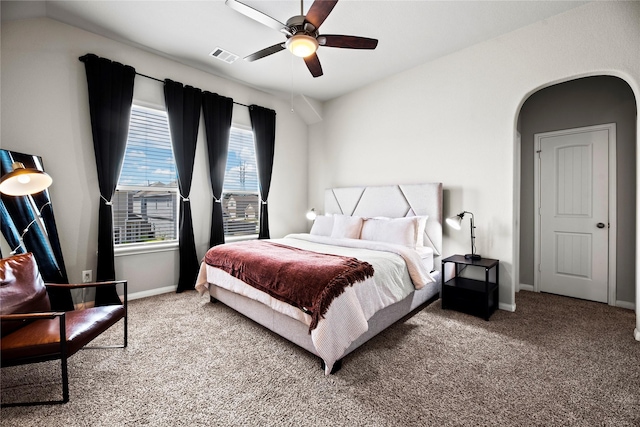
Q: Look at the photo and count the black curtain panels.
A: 4